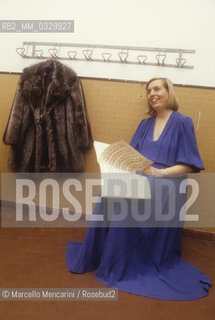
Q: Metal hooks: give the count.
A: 10